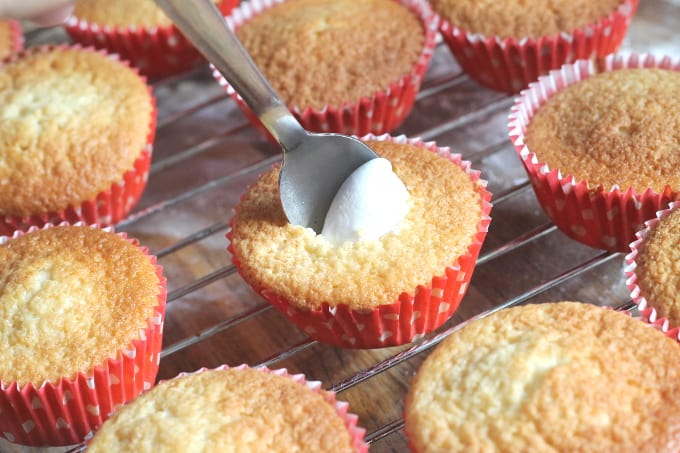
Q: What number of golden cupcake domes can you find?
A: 11